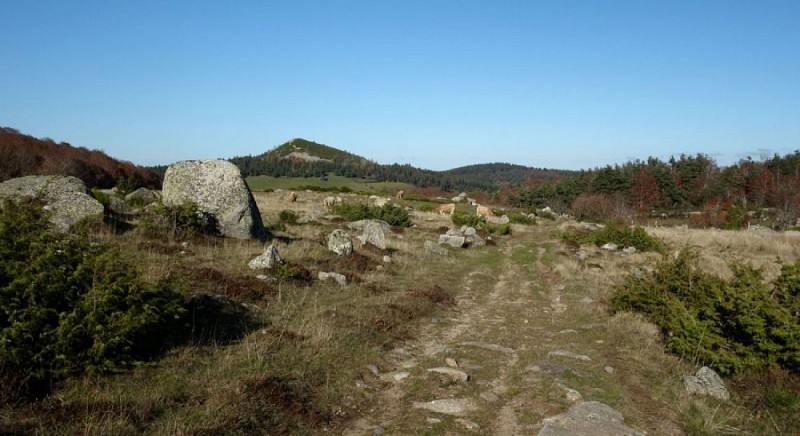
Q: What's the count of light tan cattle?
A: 6